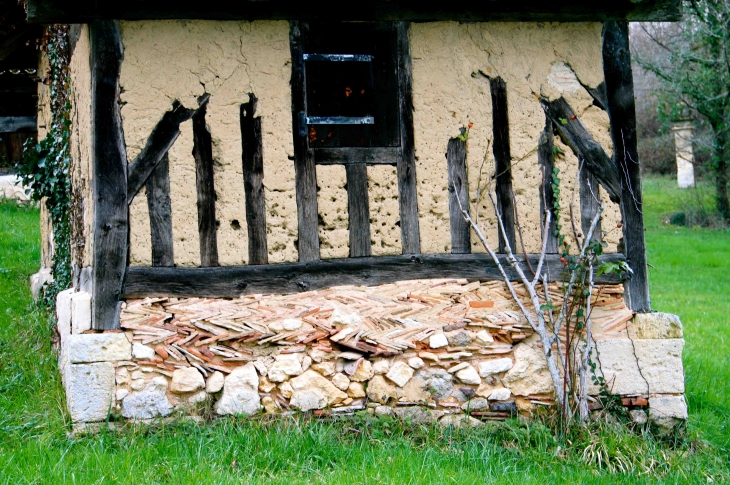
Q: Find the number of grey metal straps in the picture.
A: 2